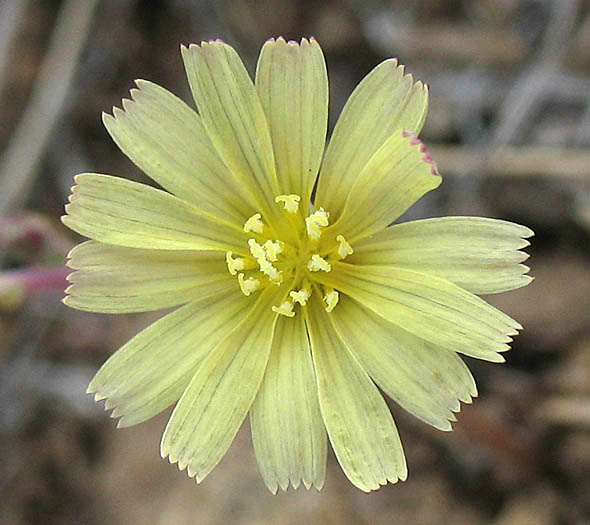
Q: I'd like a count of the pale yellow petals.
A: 14